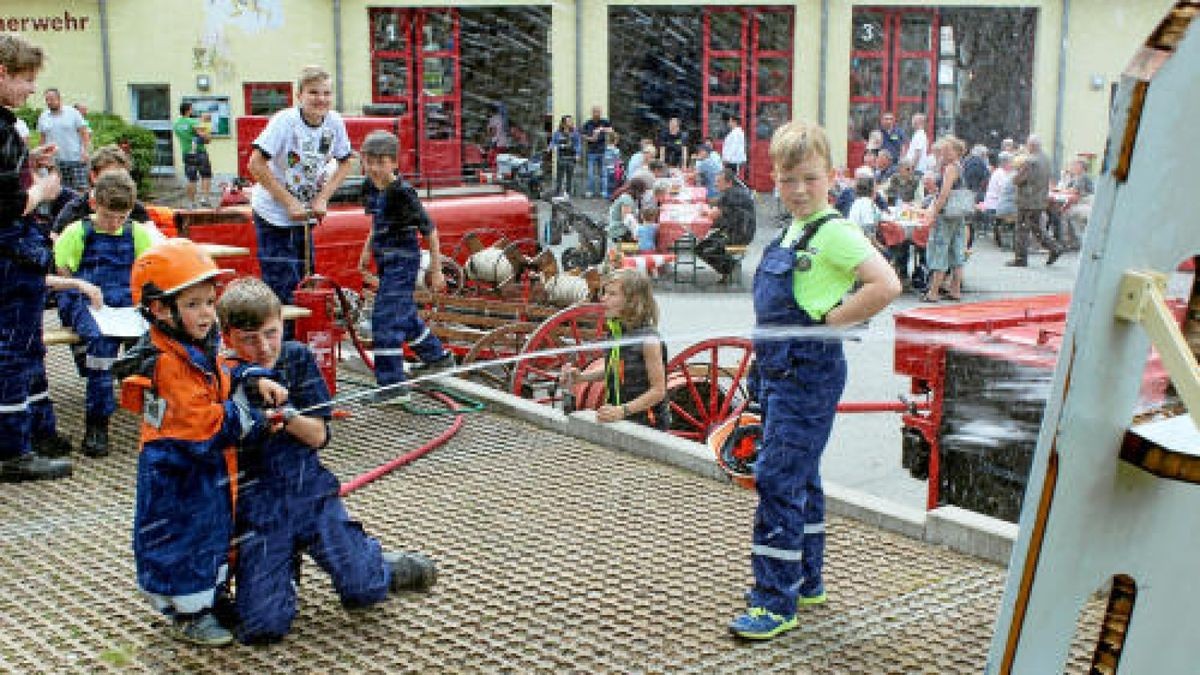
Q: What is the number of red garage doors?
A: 3